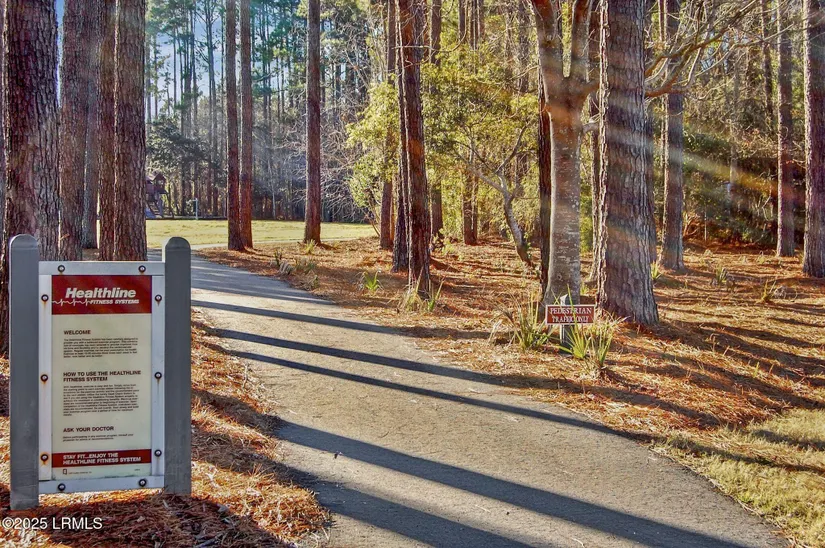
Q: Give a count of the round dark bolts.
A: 10